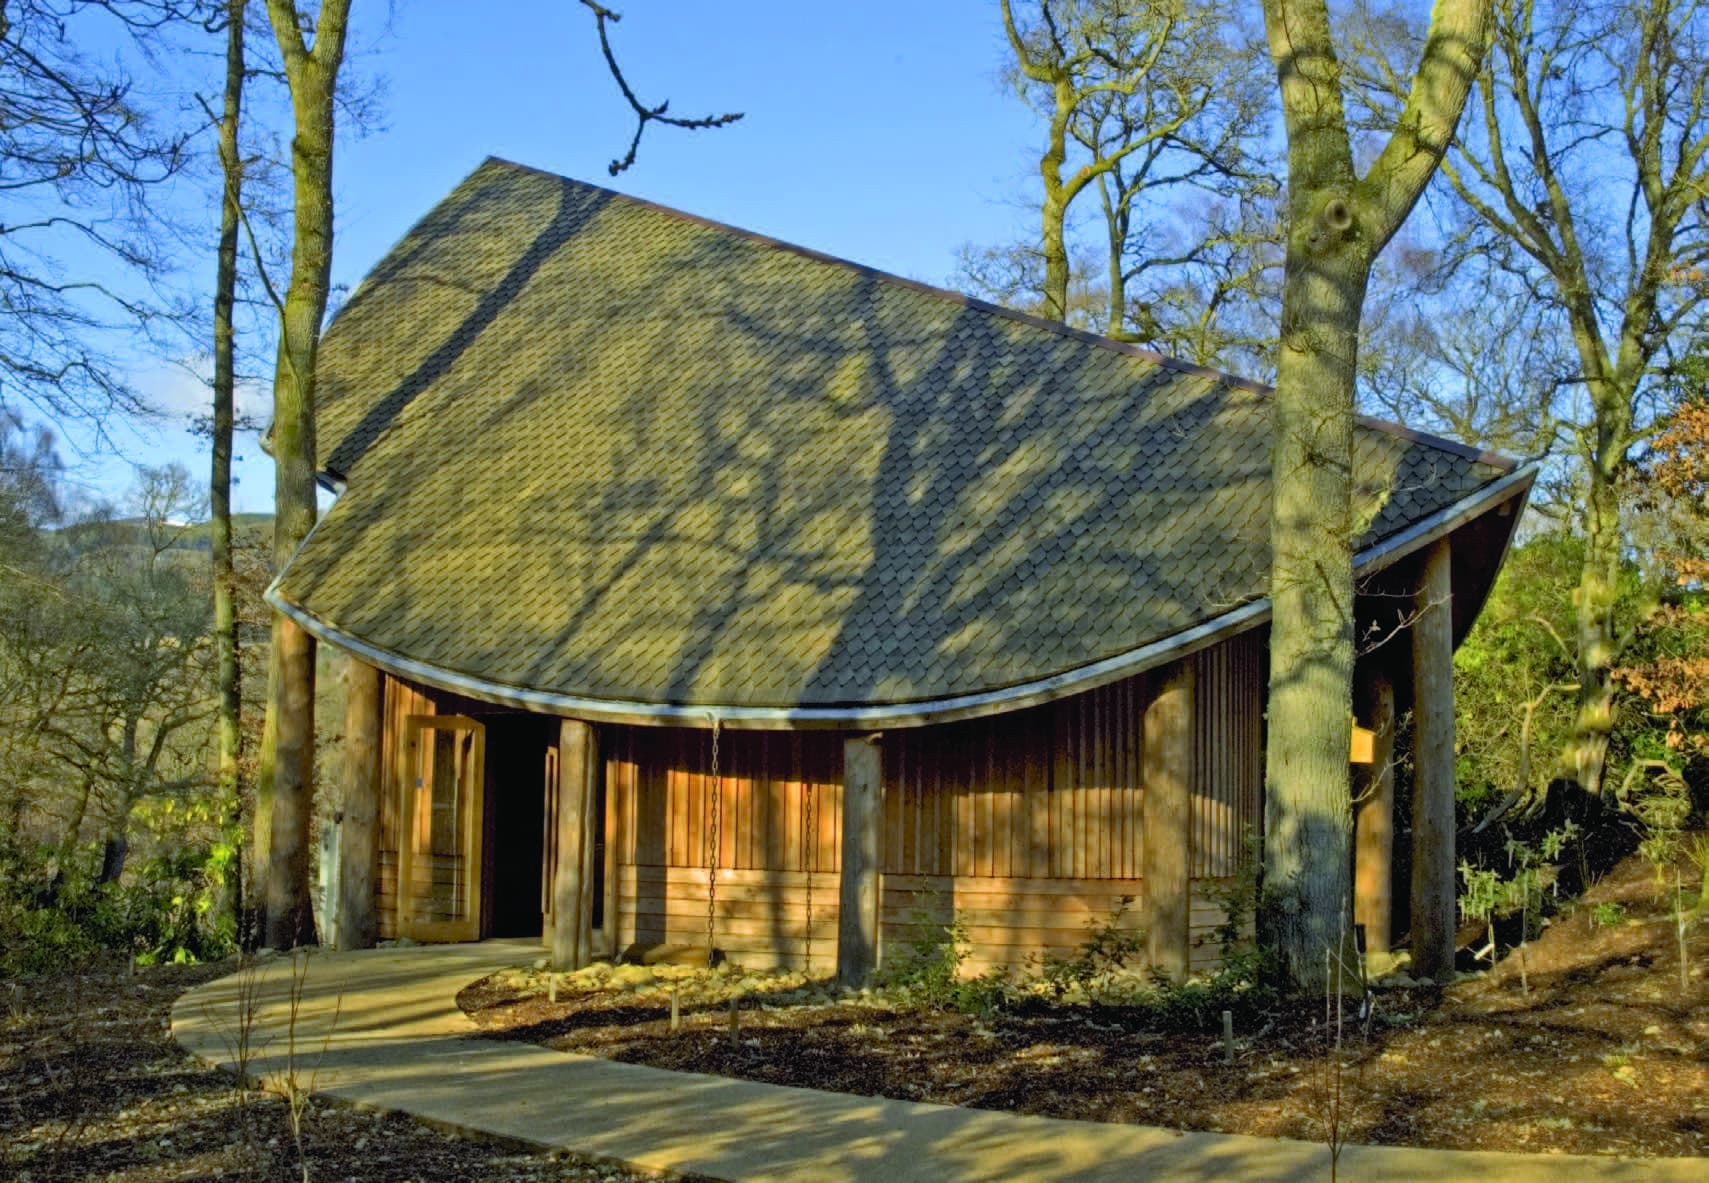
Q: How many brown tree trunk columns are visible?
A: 7